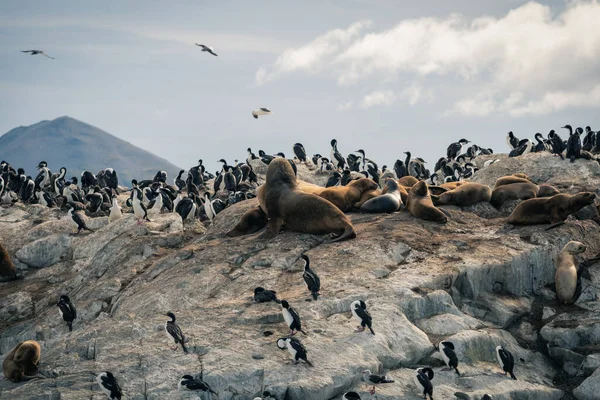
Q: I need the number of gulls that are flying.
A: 3